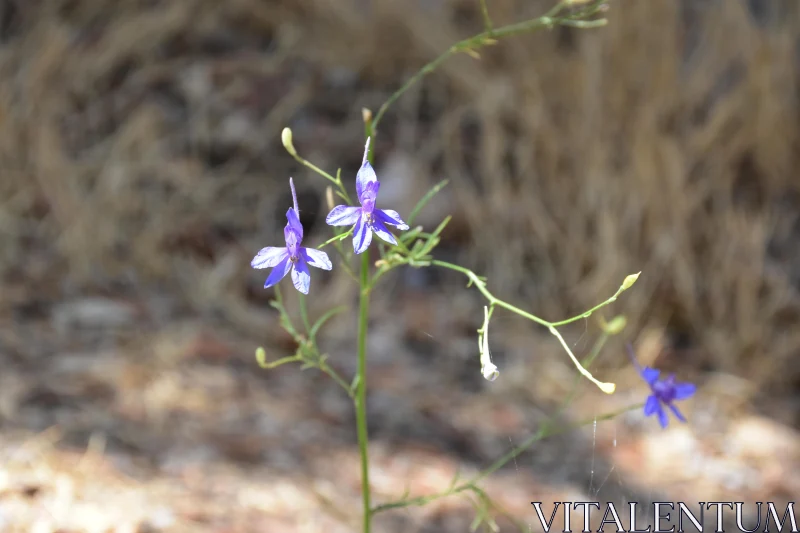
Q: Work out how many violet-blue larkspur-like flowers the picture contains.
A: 3